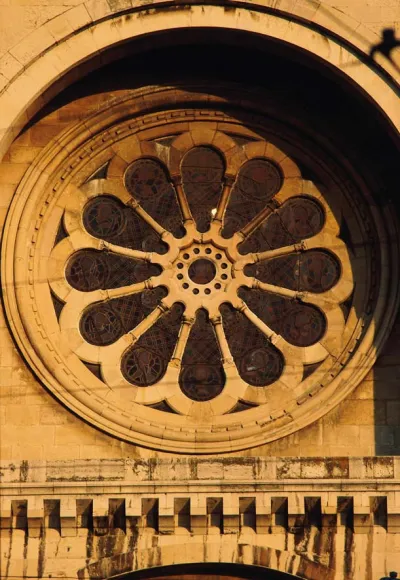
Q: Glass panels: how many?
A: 13